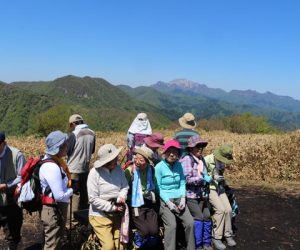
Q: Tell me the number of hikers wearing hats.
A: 11